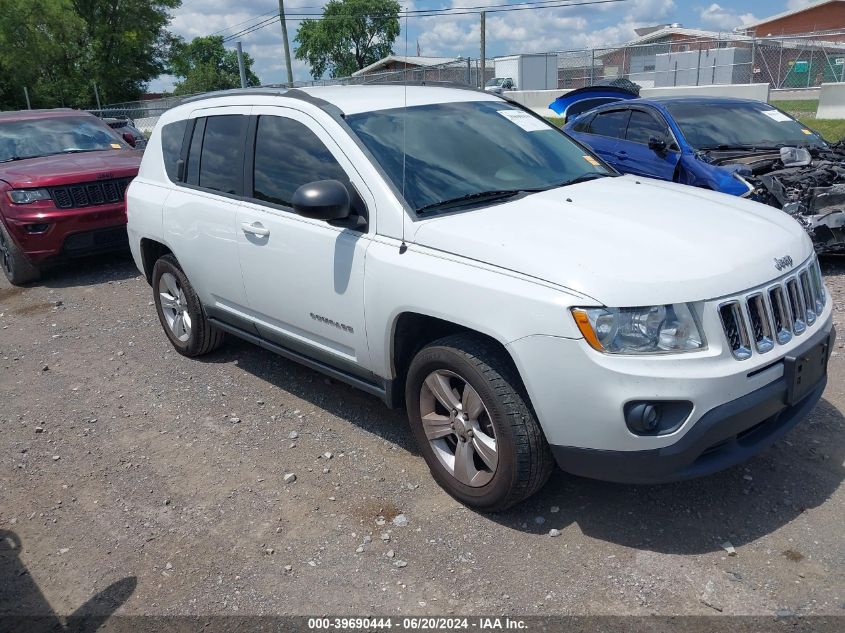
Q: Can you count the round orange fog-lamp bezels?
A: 0